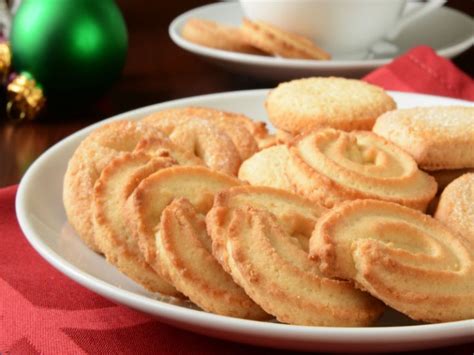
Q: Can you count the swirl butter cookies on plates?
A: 5